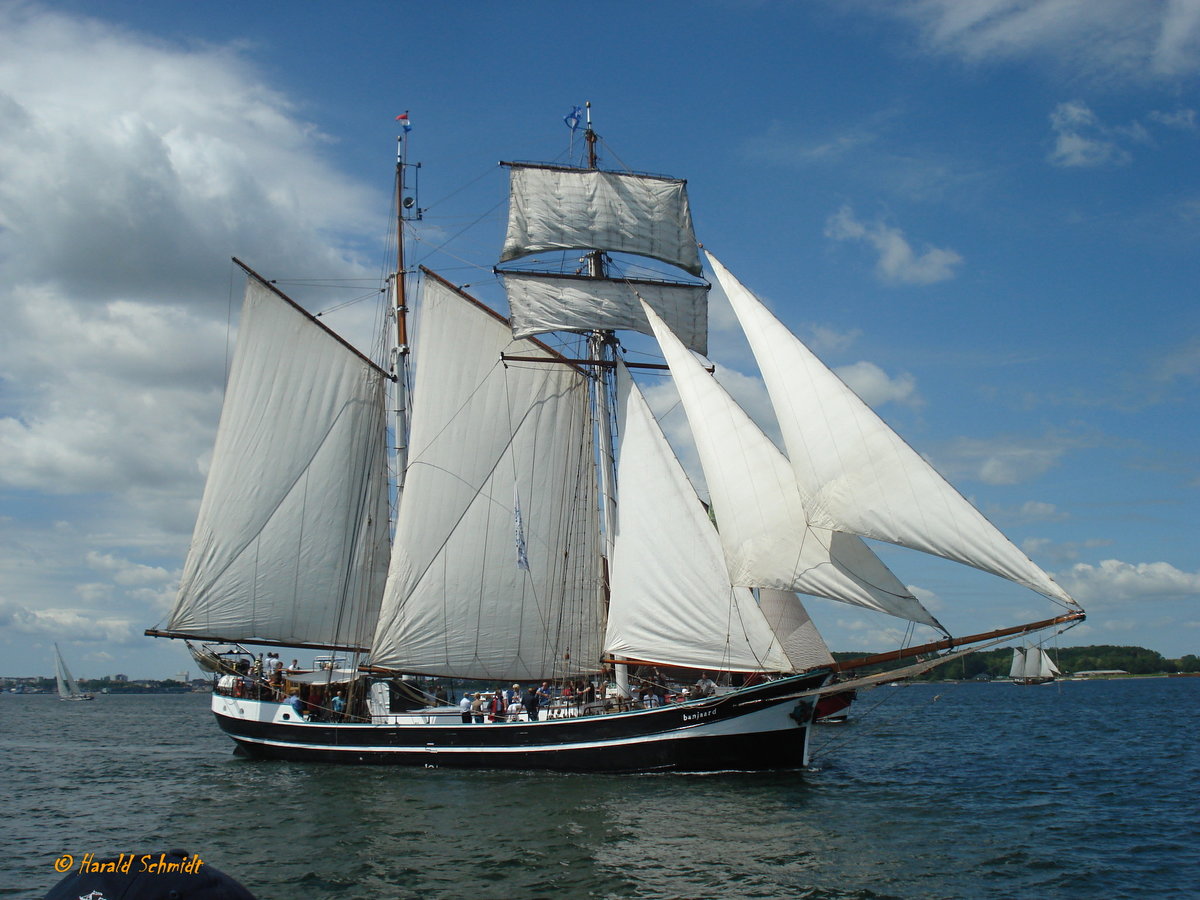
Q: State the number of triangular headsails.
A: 3